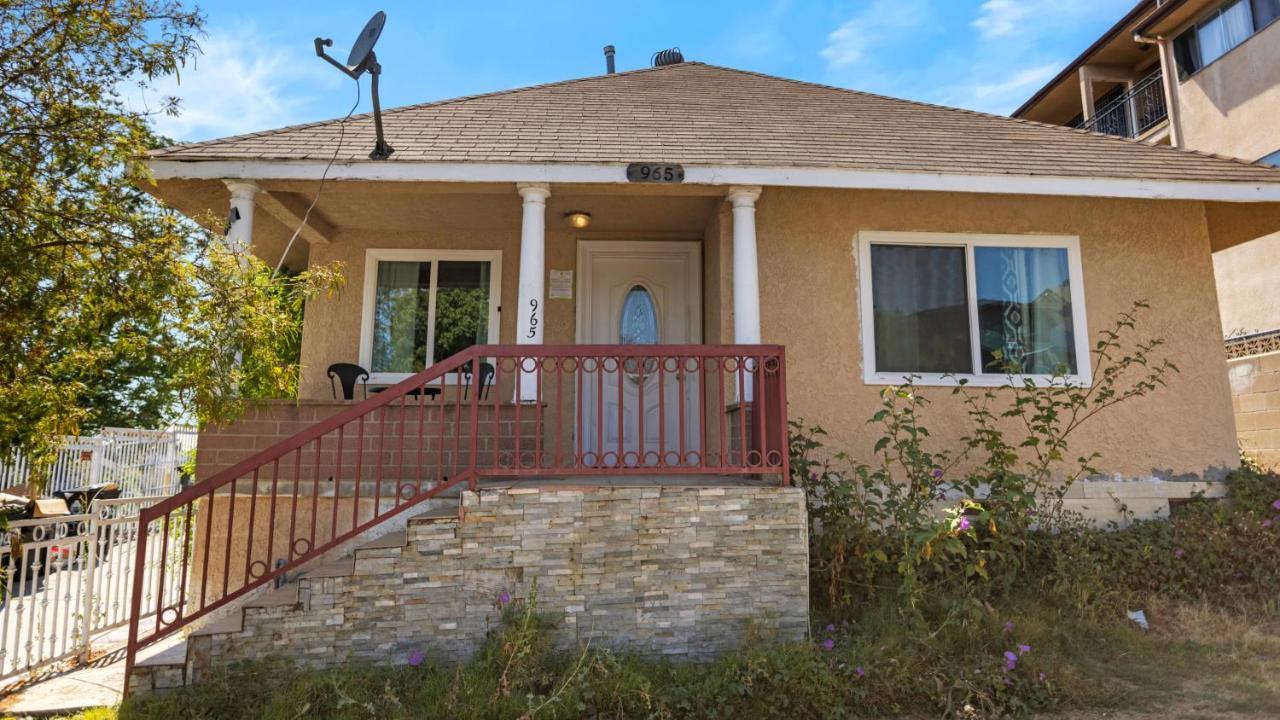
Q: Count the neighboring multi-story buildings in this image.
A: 1